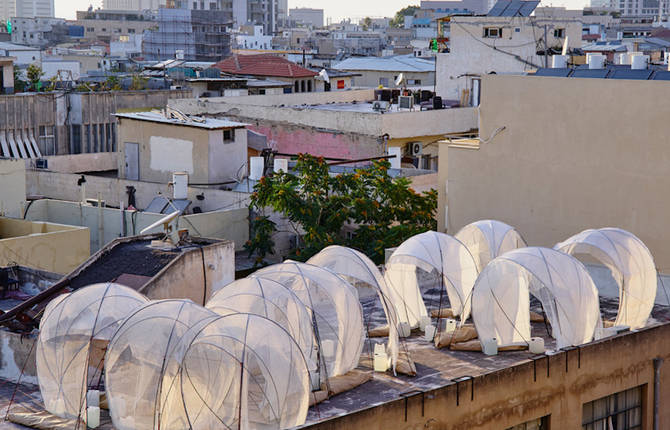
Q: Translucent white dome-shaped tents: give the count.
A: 10